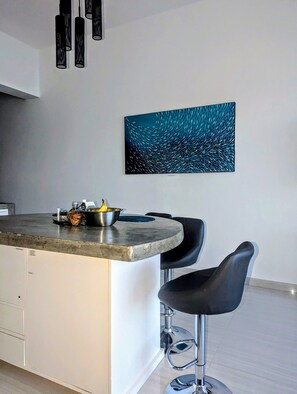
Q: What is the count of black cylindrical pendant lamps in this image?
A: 5